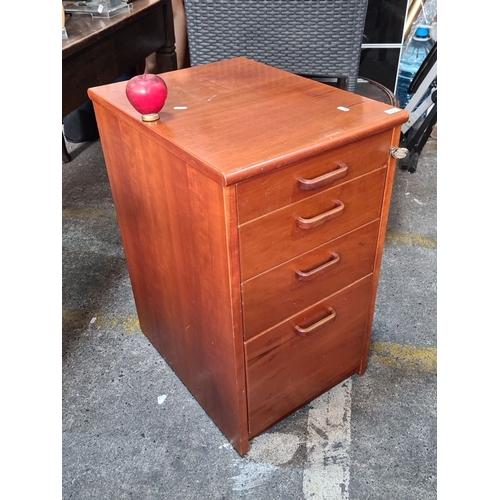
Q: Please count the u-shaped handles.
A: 4